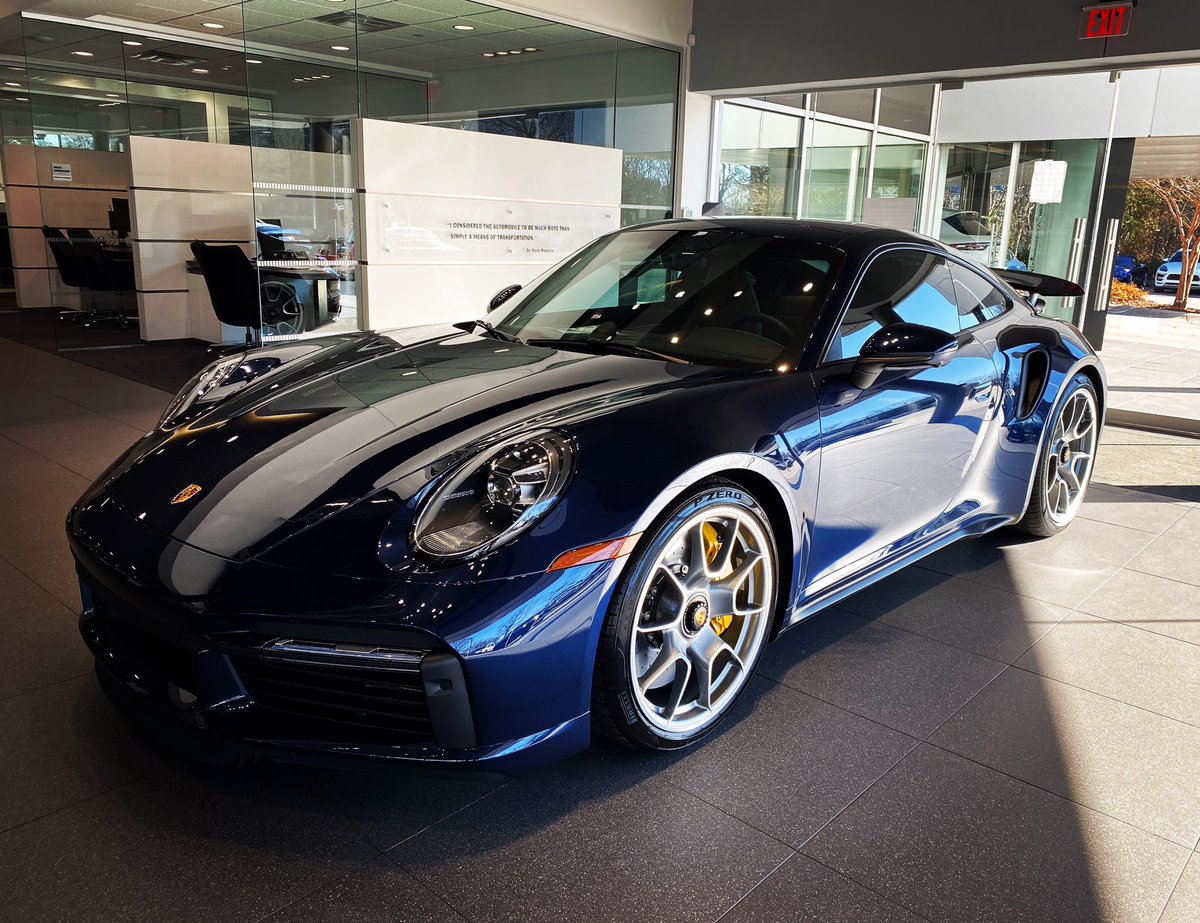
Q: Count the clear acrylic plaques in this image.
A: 1